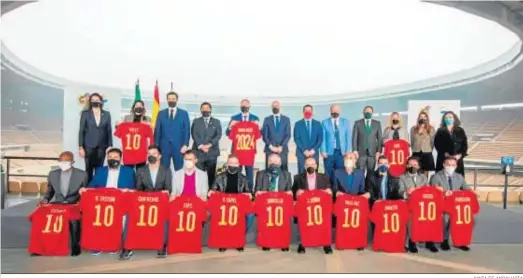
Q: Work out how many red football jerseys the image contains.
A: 14